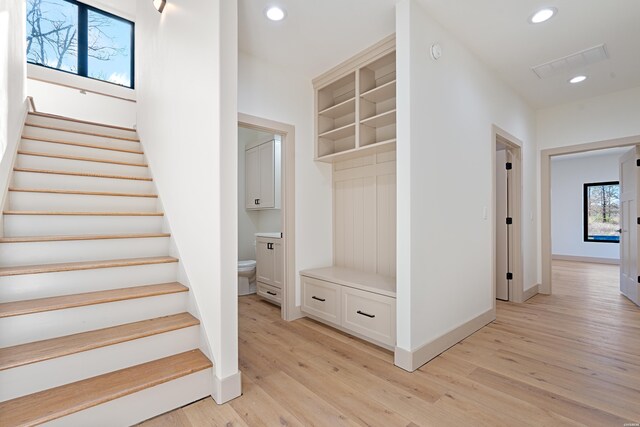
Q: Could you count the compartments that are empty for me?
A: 6